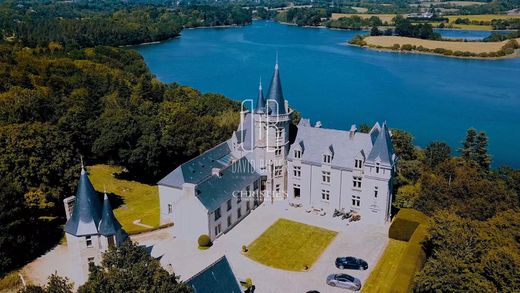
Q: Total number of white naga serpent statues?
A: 0